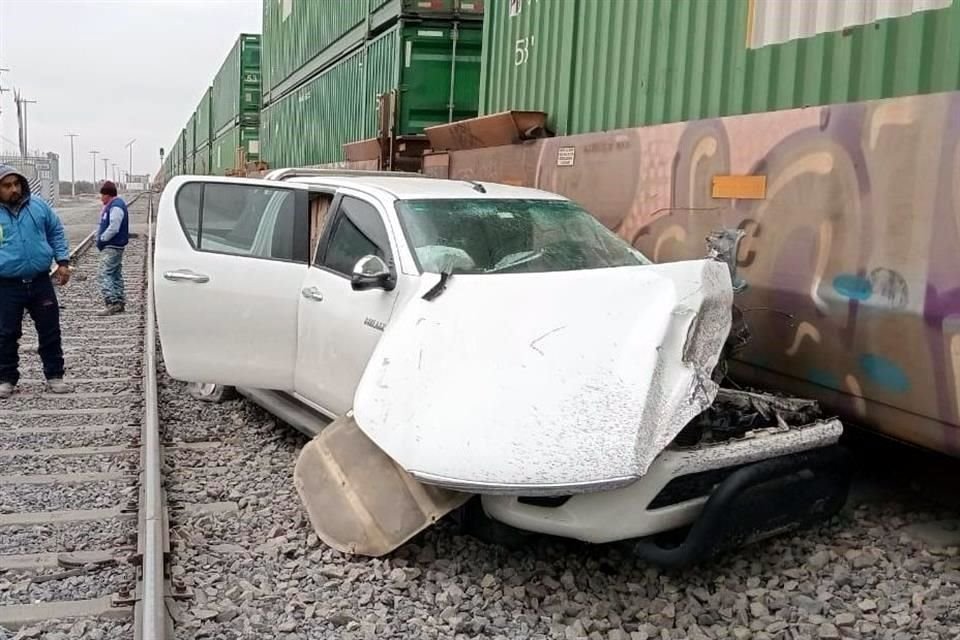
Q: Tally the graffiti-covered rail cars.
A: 1